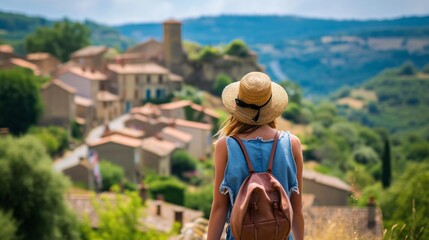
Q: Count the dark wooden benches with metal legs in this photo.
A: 0